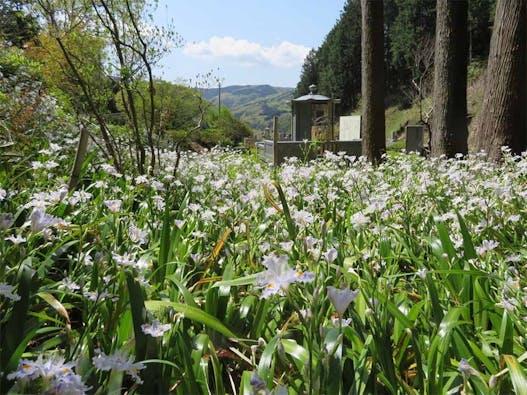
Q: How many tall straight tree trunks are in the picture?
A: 3